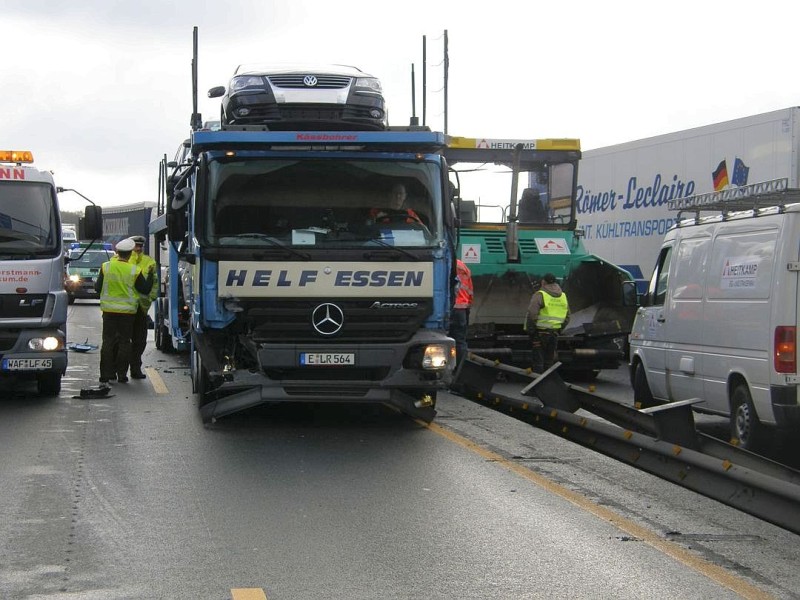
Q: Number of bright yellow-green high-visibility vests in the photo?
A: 3